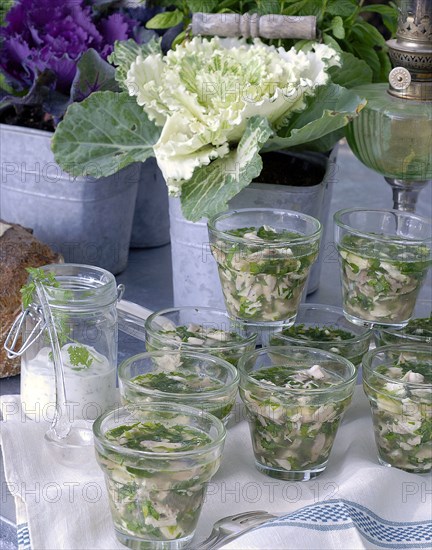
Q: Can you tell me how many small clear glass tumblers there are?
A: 9